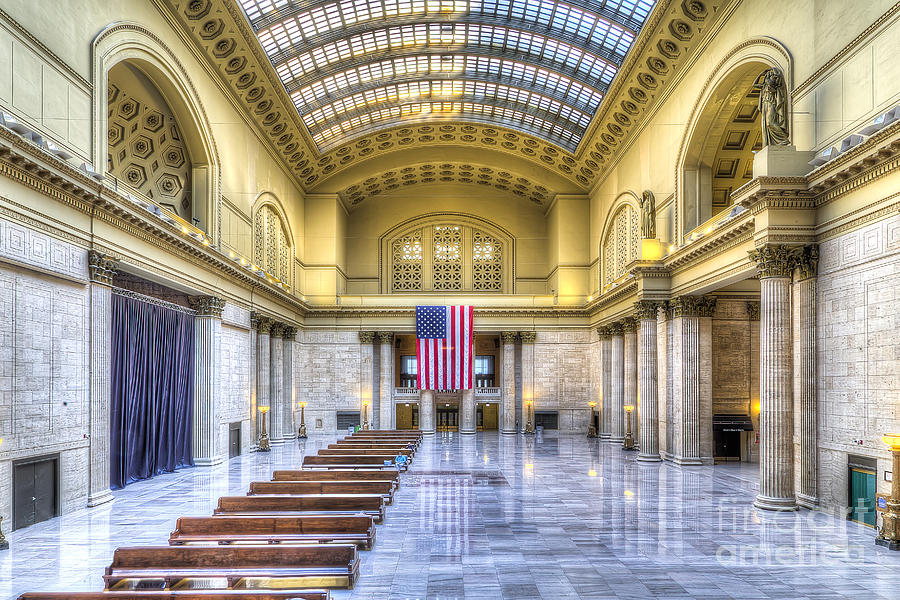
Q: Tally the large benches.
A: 13